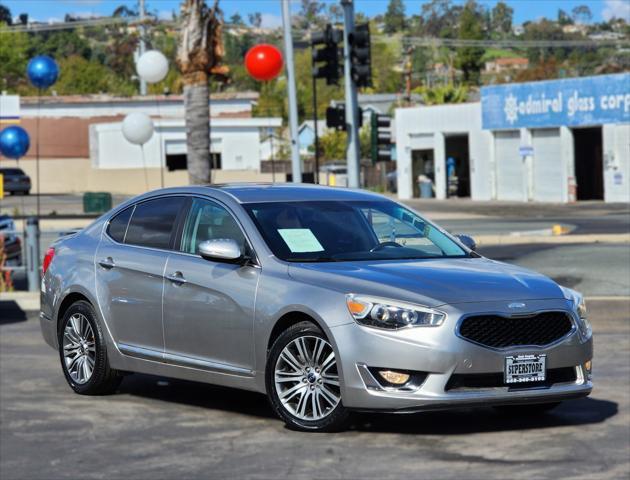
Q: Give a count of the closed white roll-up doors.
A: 2